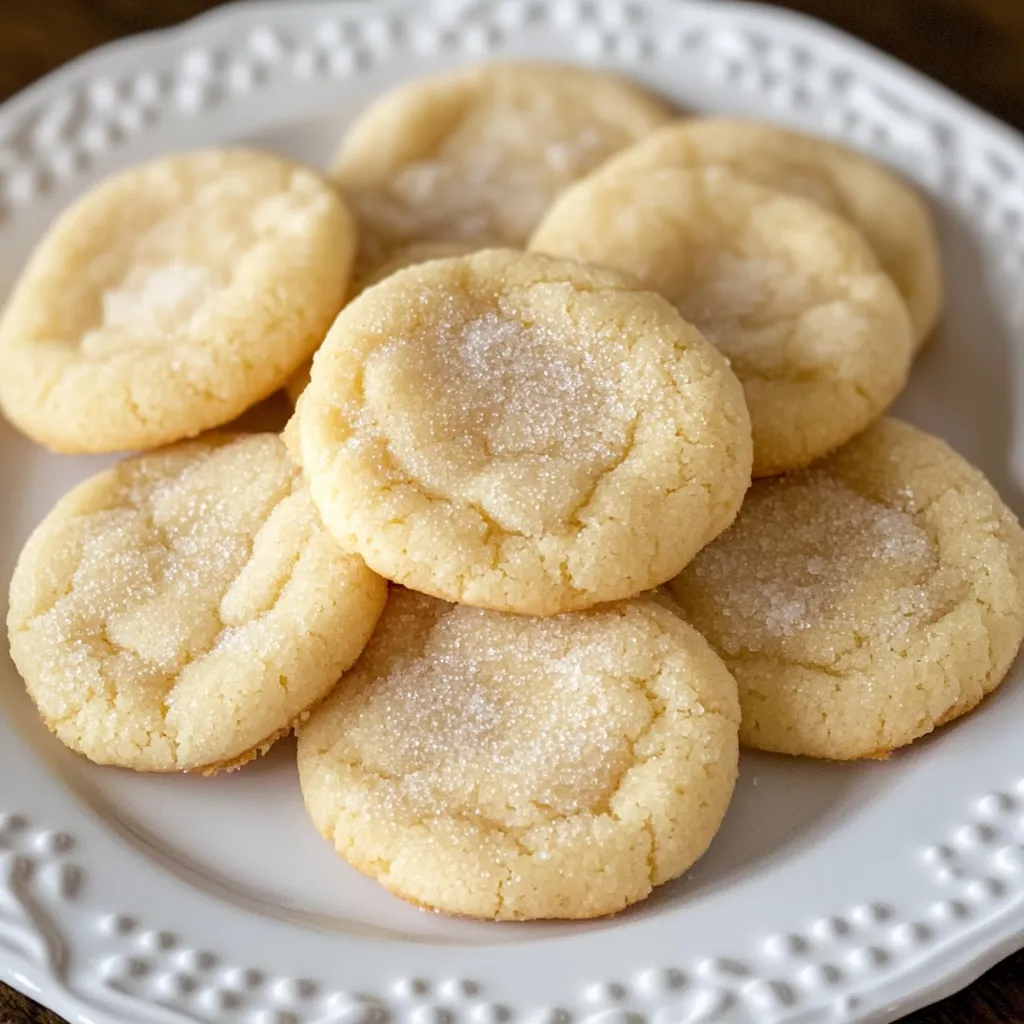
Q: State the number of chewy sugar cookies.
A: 8